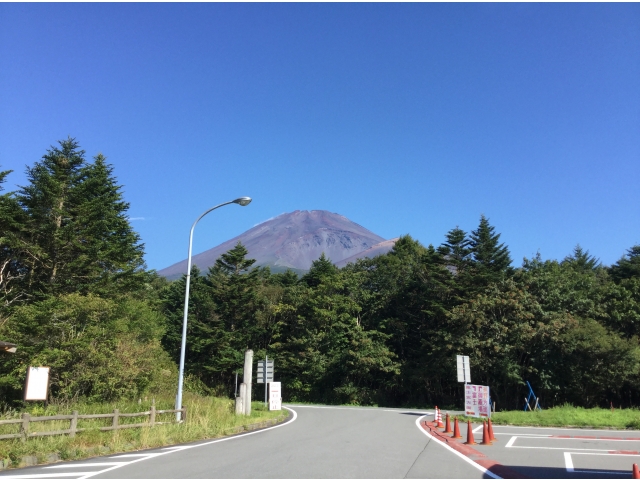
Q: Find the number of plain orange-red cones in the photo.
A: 6